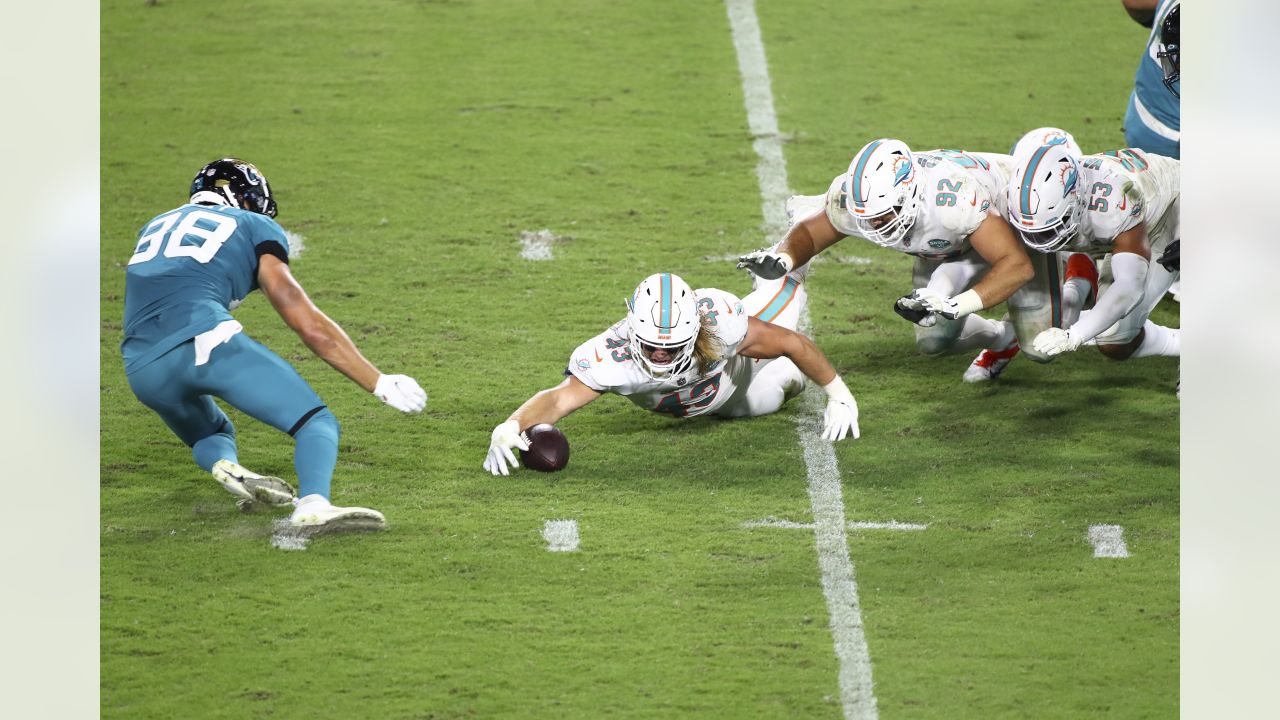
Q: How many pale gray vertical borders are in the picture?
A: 2